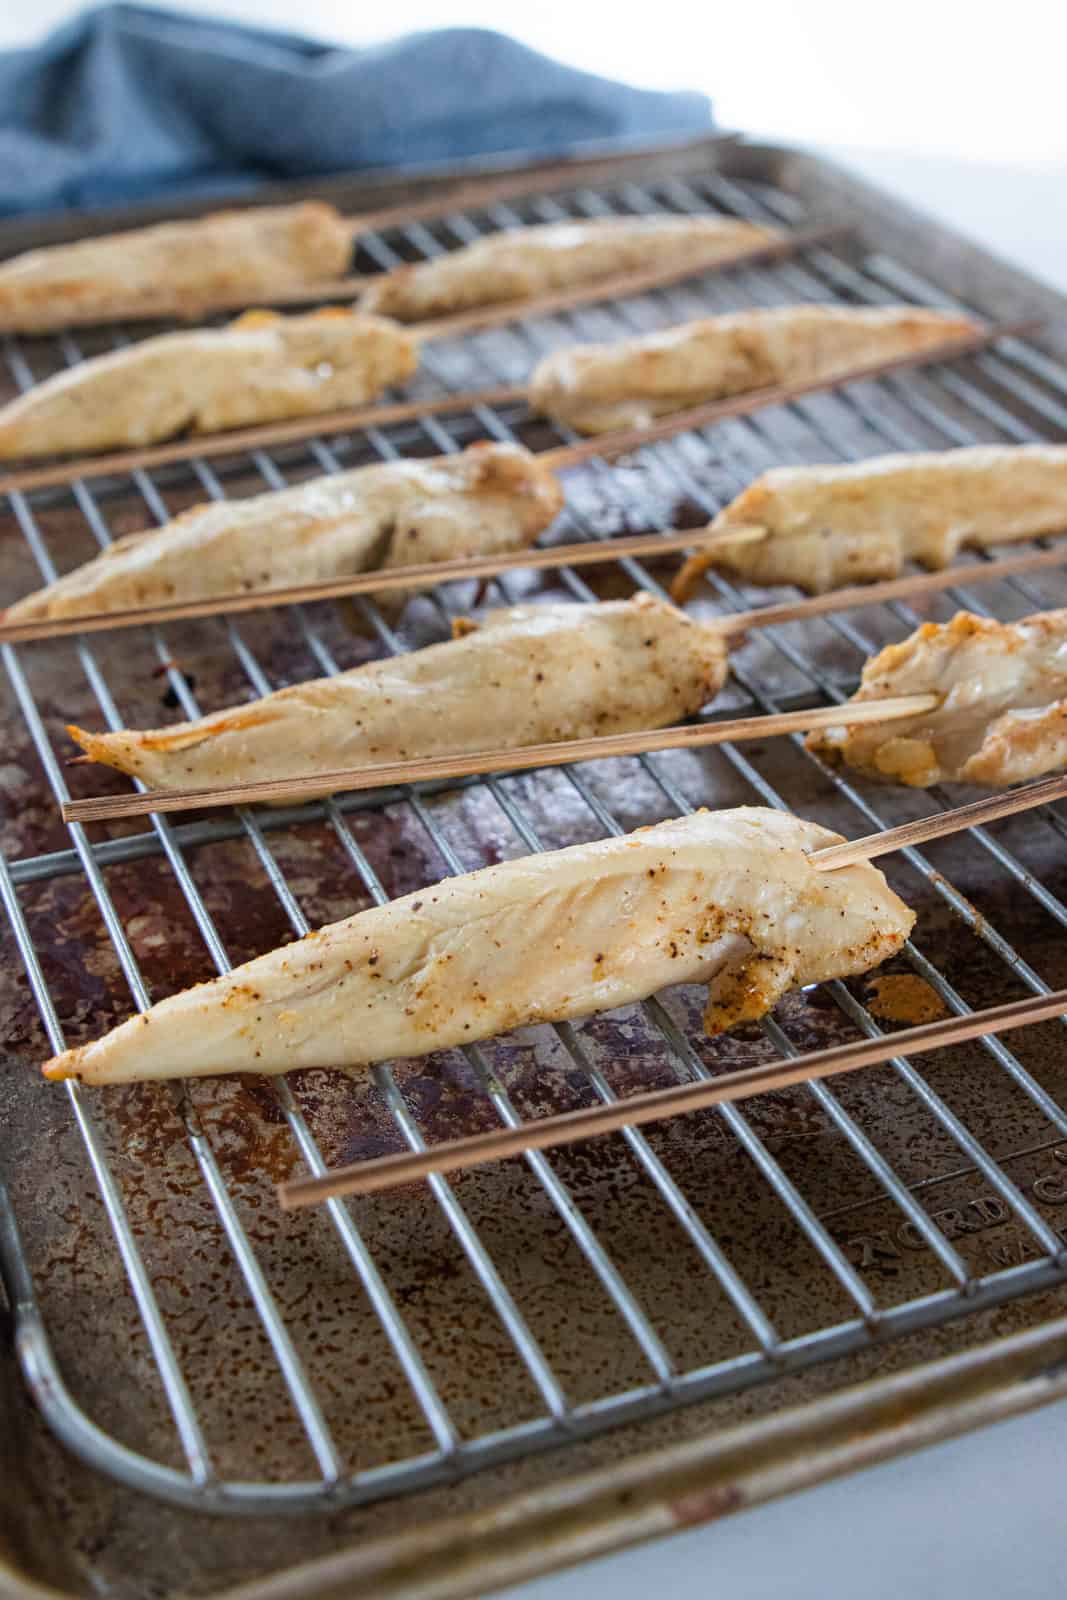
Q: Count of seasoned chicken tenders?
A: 9